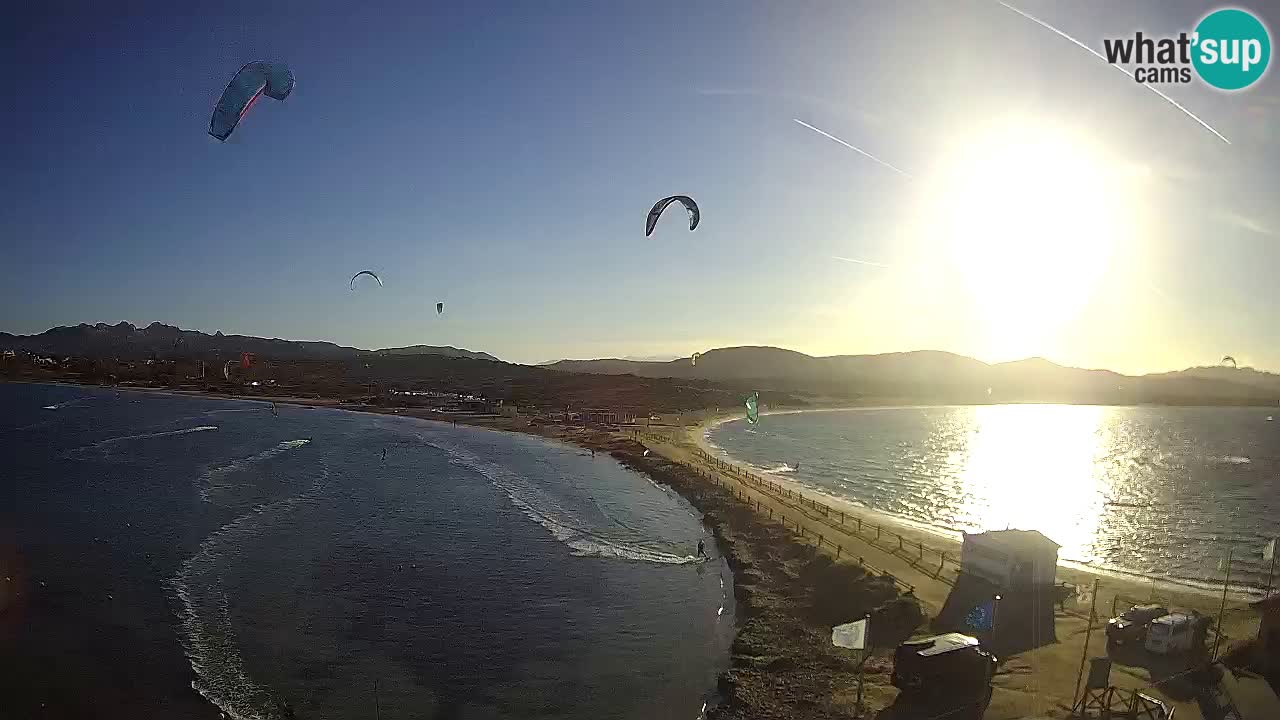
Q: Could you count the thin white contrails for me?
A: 3